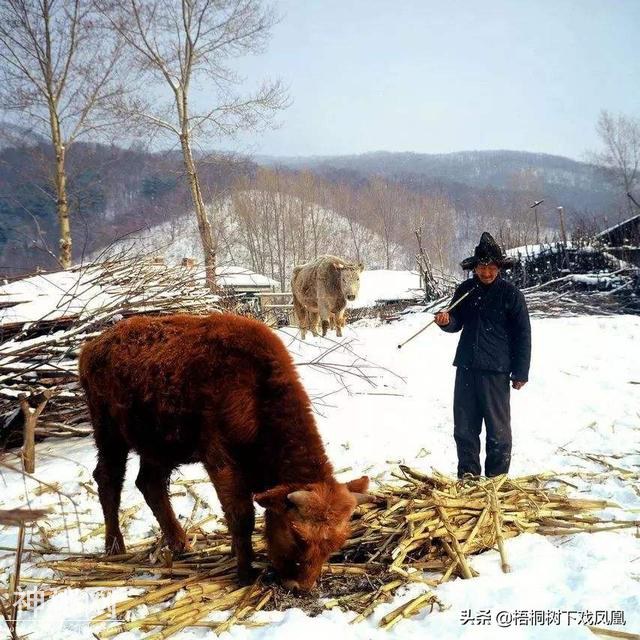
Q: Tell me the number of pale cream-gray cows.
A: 1